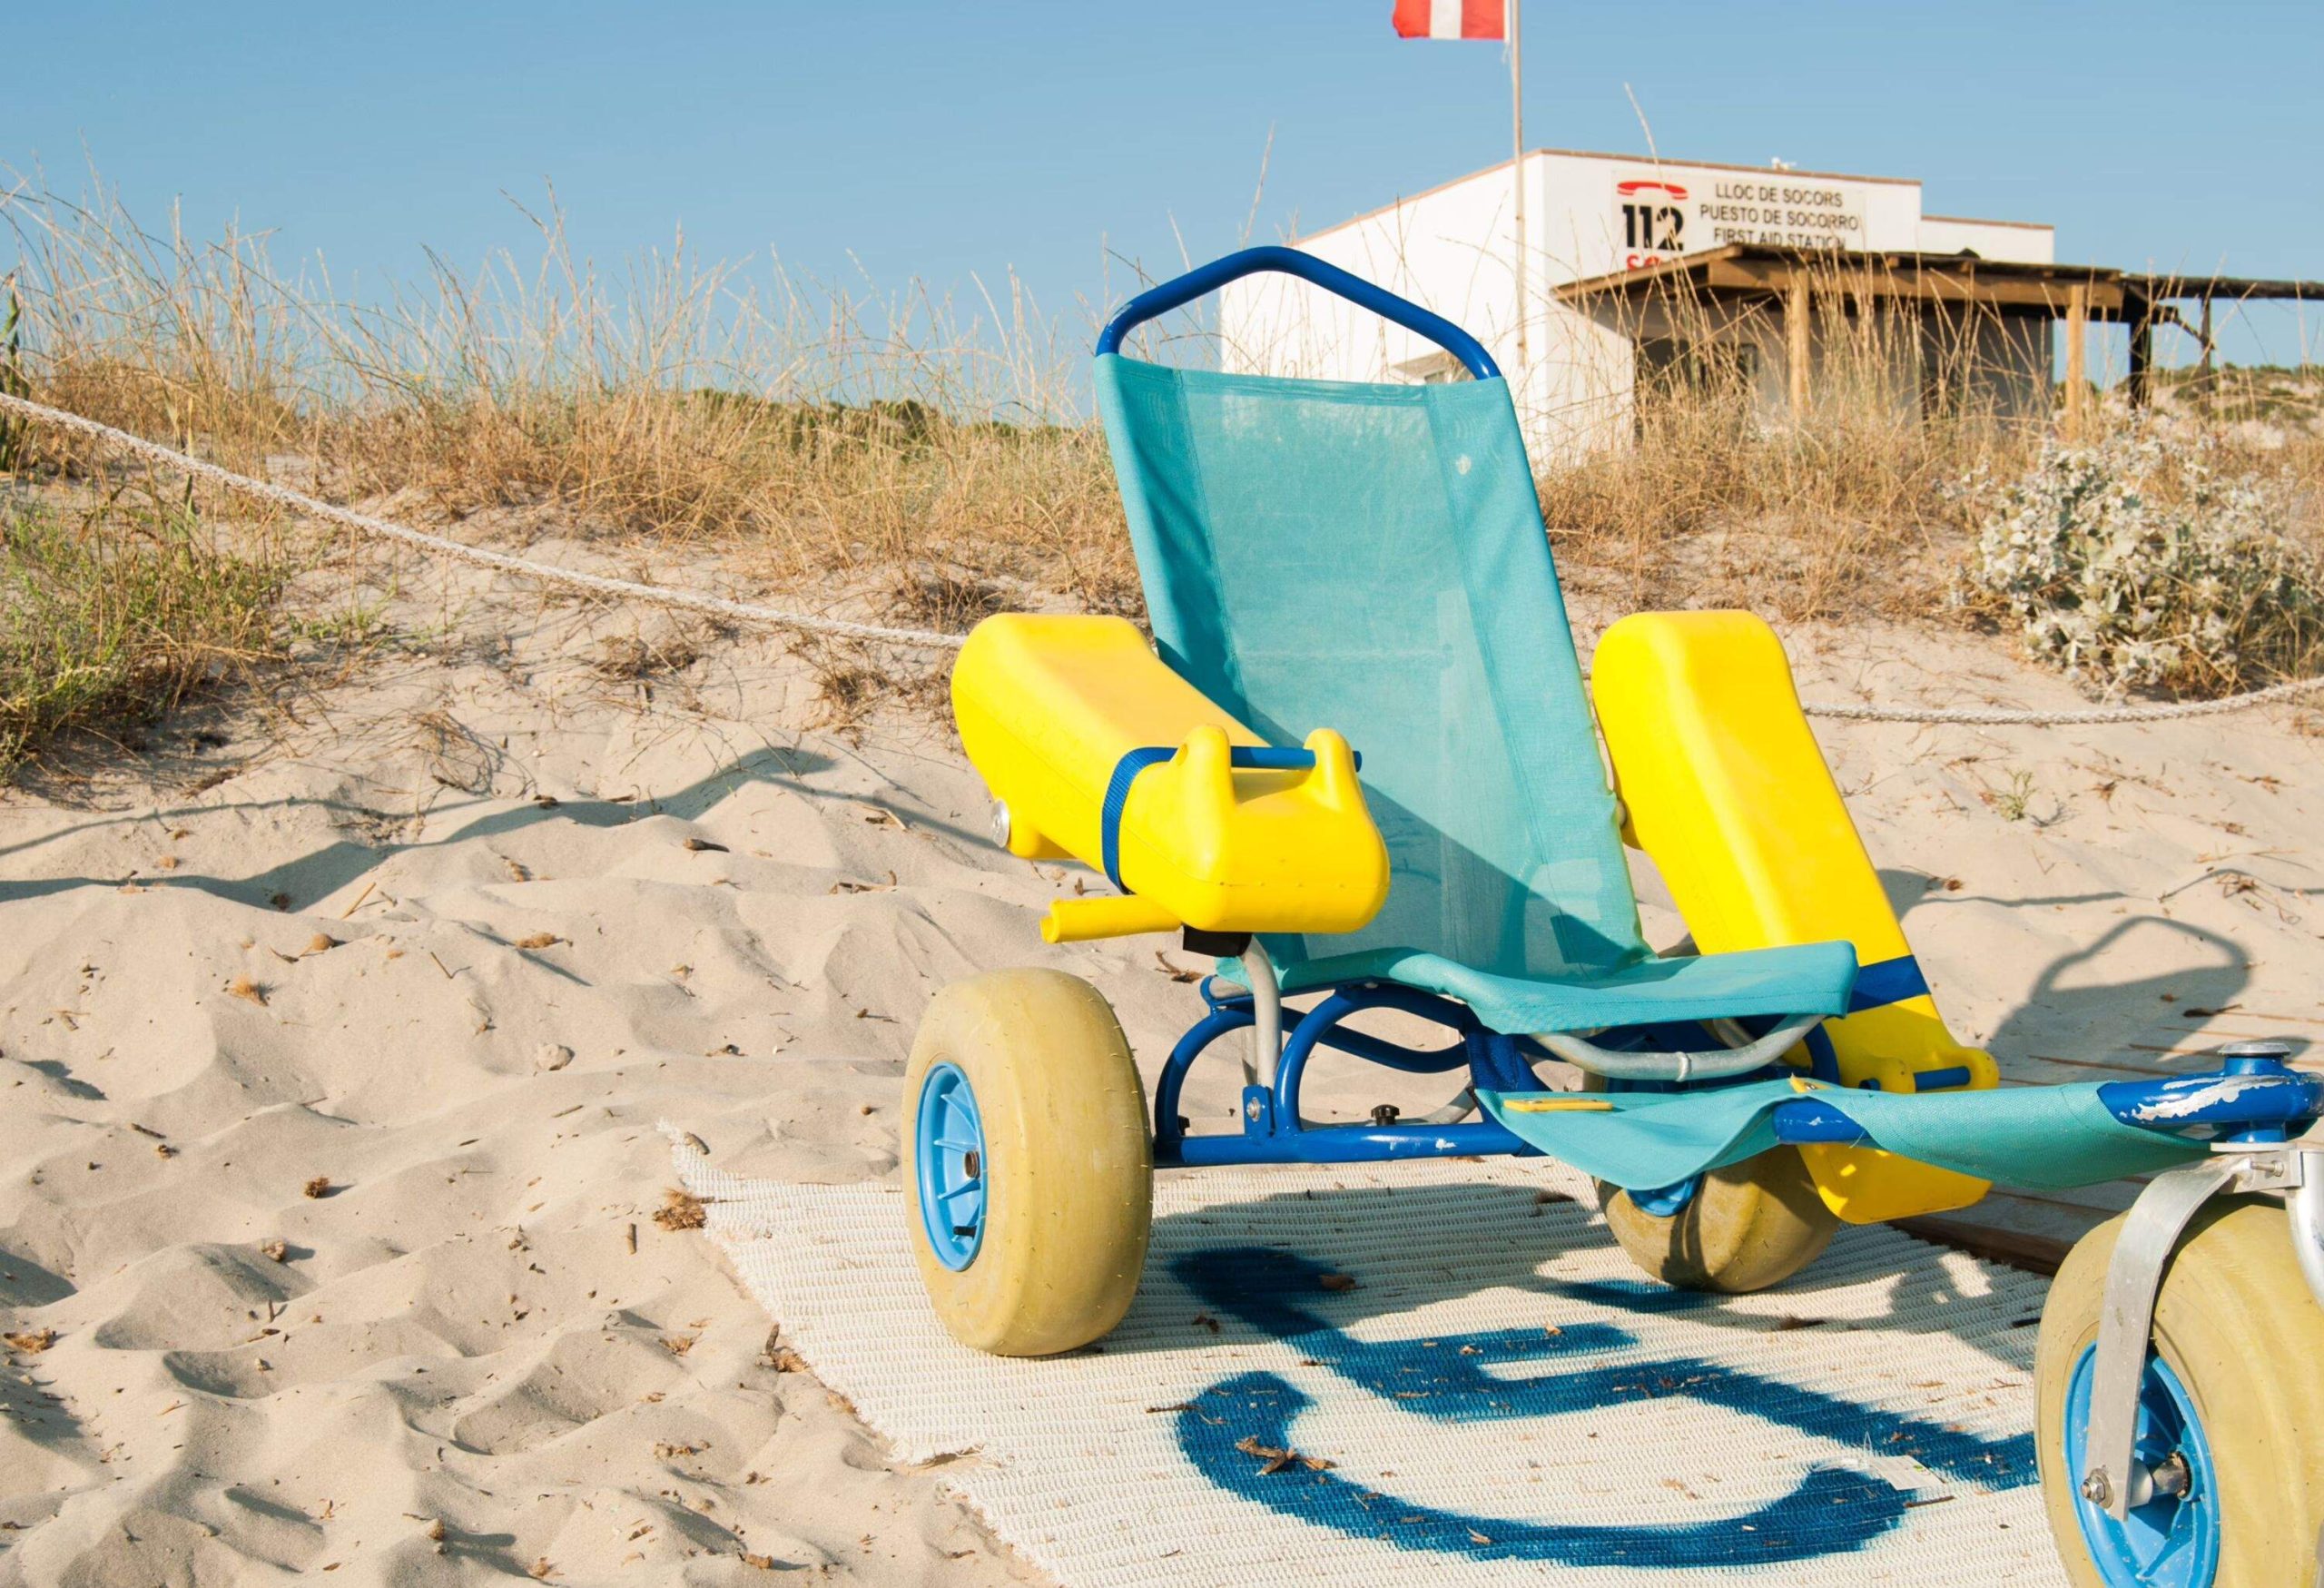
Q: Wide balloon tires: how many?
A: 3